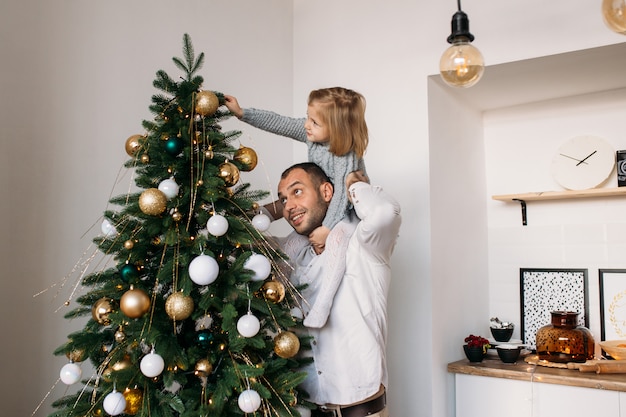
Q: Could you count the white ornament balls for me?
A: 11